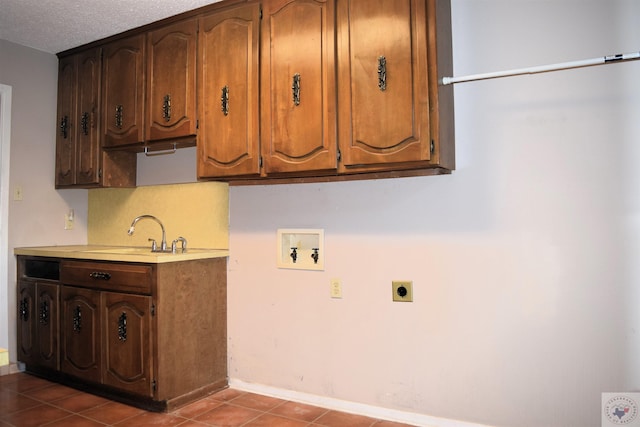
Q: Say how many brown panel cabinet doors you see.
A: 11